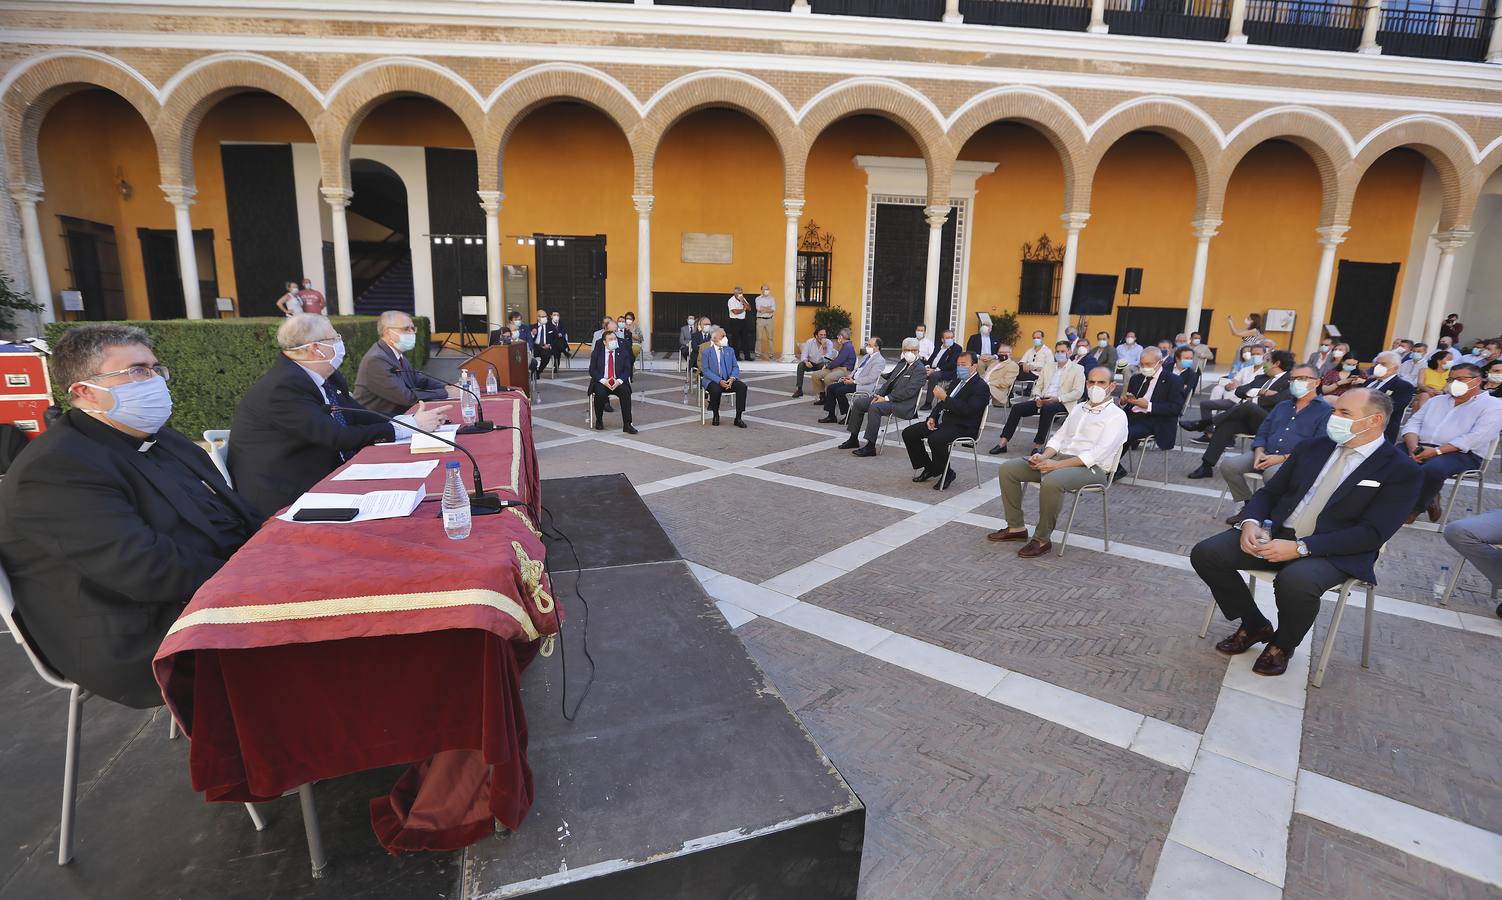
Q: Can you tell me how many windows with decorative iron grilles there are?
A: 2